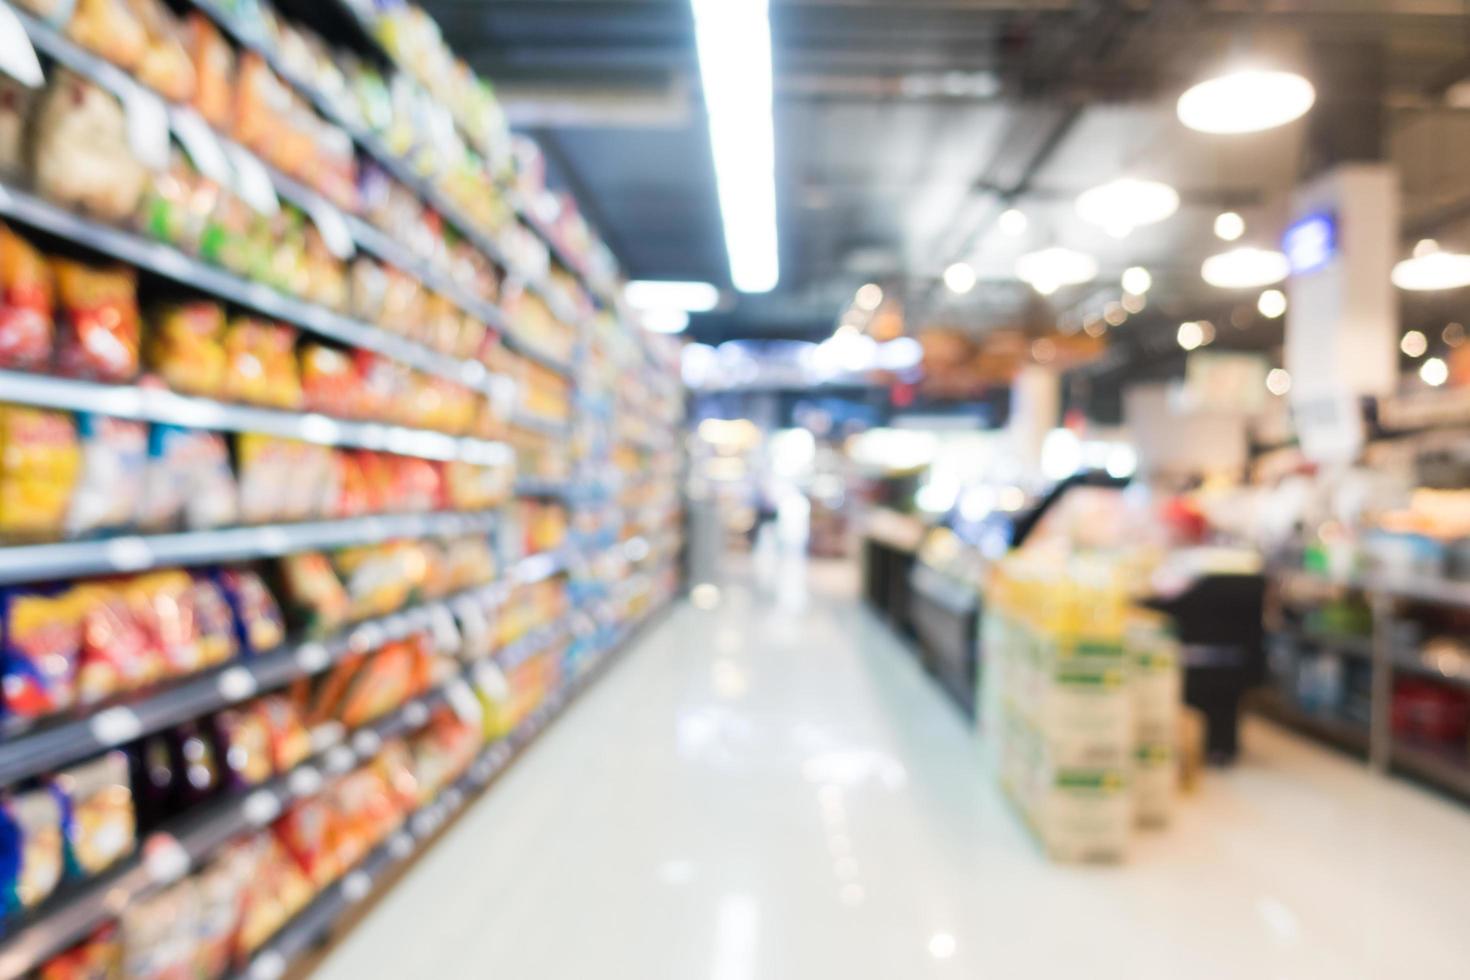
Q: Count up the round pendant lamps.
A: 5